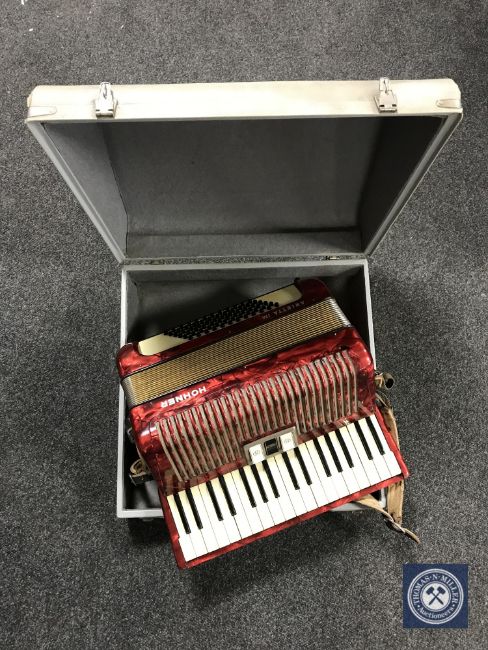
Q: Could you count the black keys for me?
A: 14